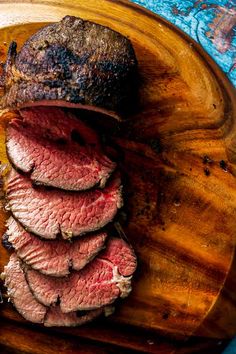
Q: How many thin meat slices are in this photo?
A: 5